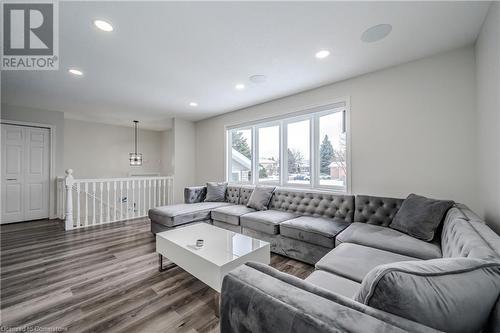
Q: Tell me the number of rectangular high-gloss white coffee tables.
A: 1